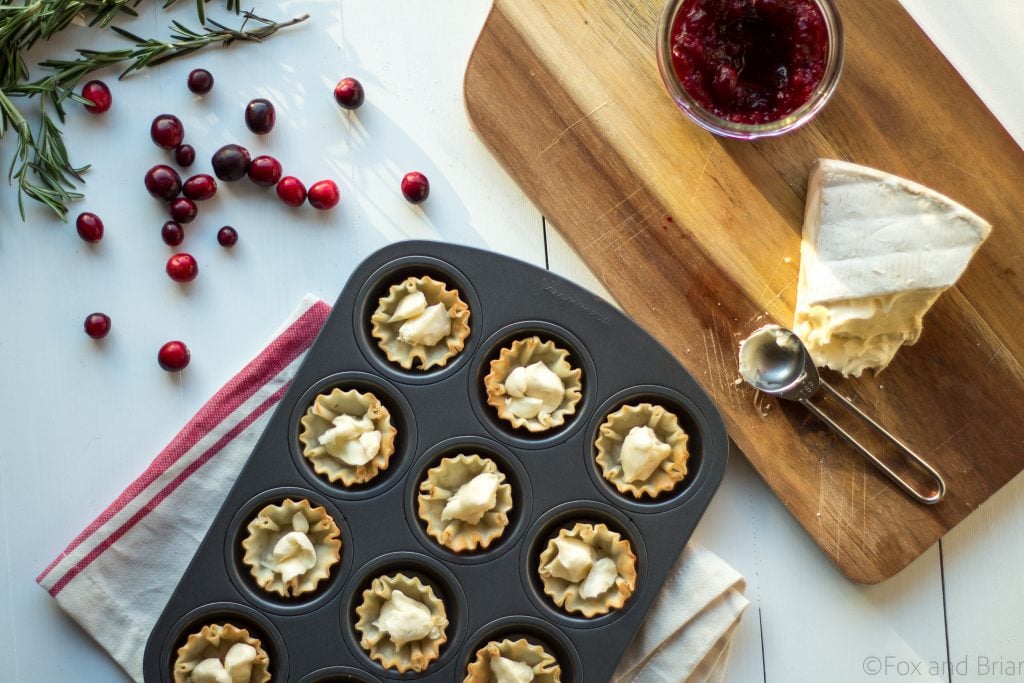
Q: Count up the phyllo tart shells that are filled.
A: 10